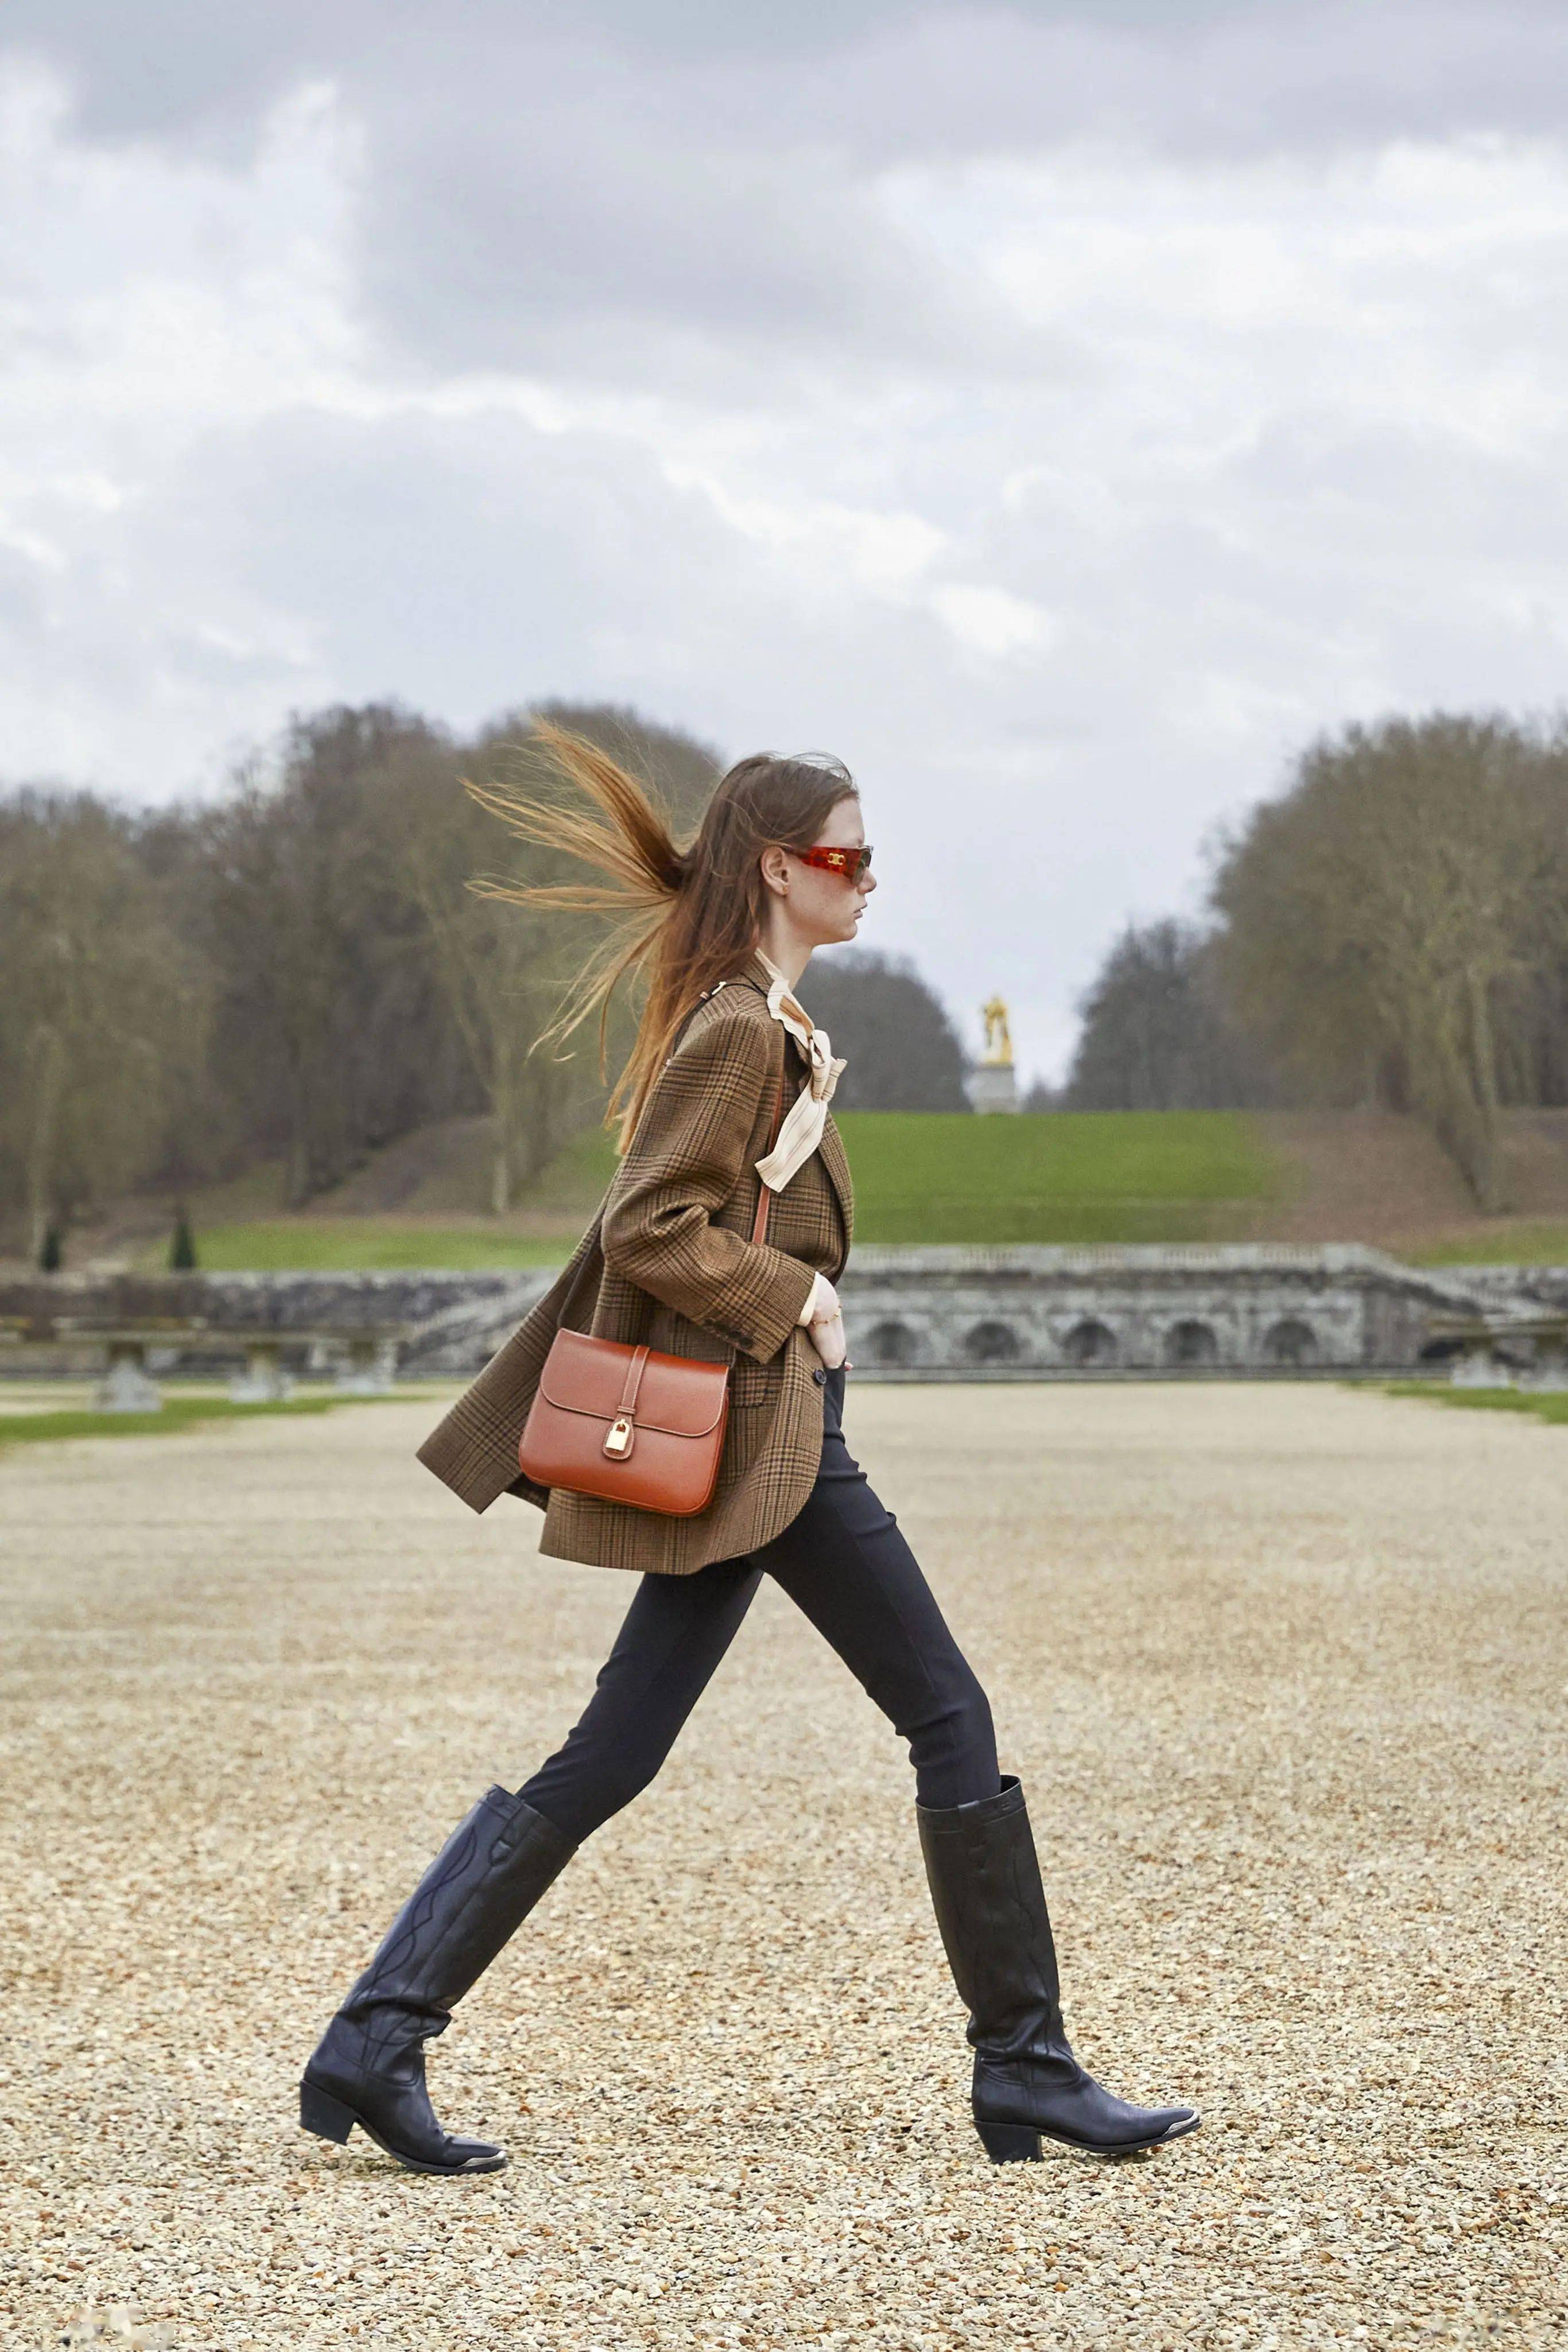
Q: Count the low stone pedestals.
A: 5